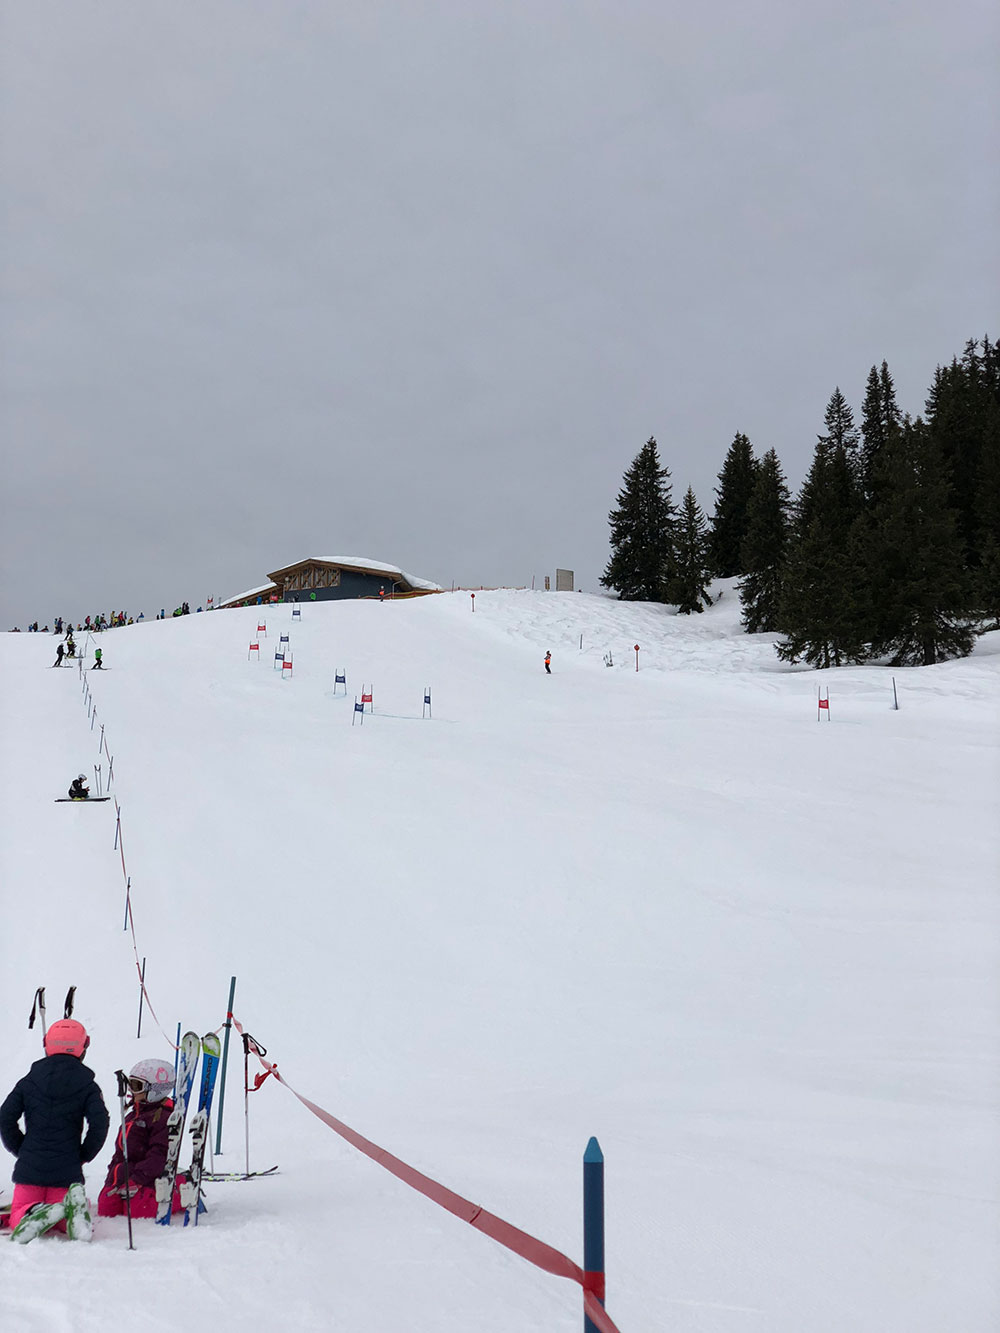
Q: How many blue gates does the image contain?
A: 6